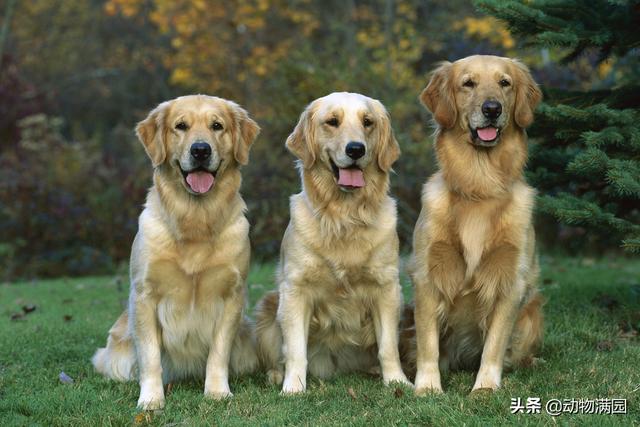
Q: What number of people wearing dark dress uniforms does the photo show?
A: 0